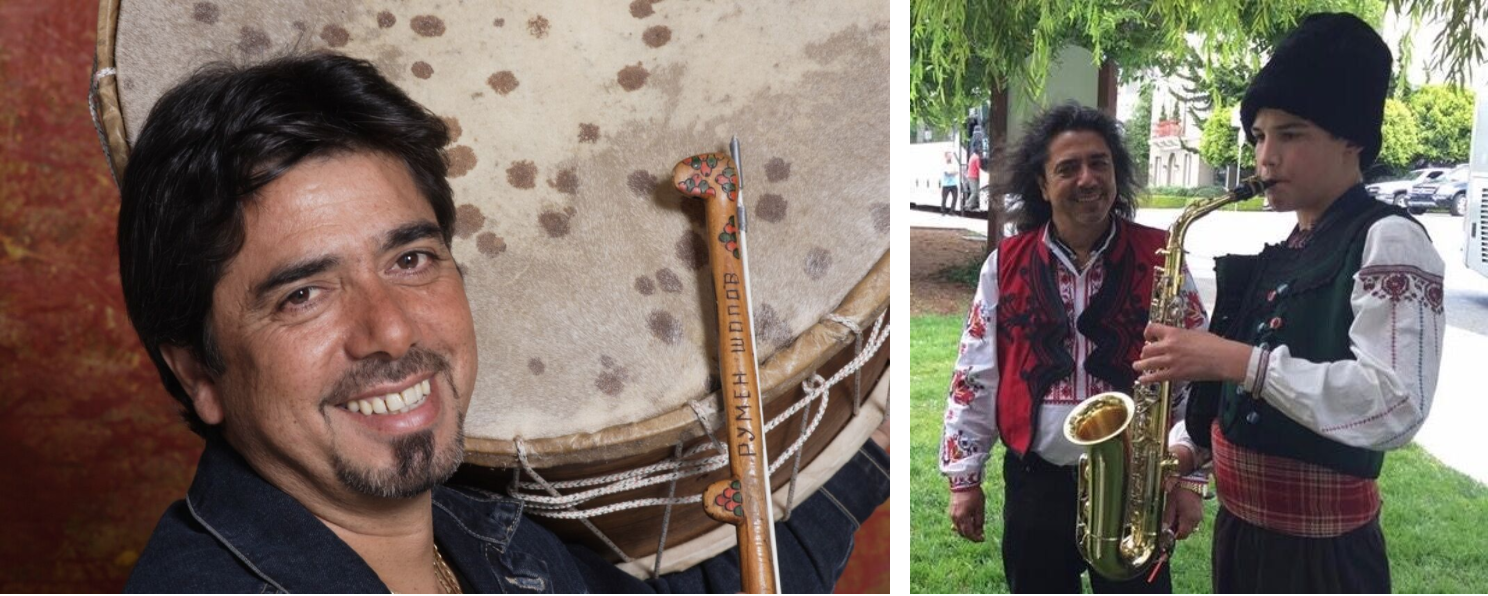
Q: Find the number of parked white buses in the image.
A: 2